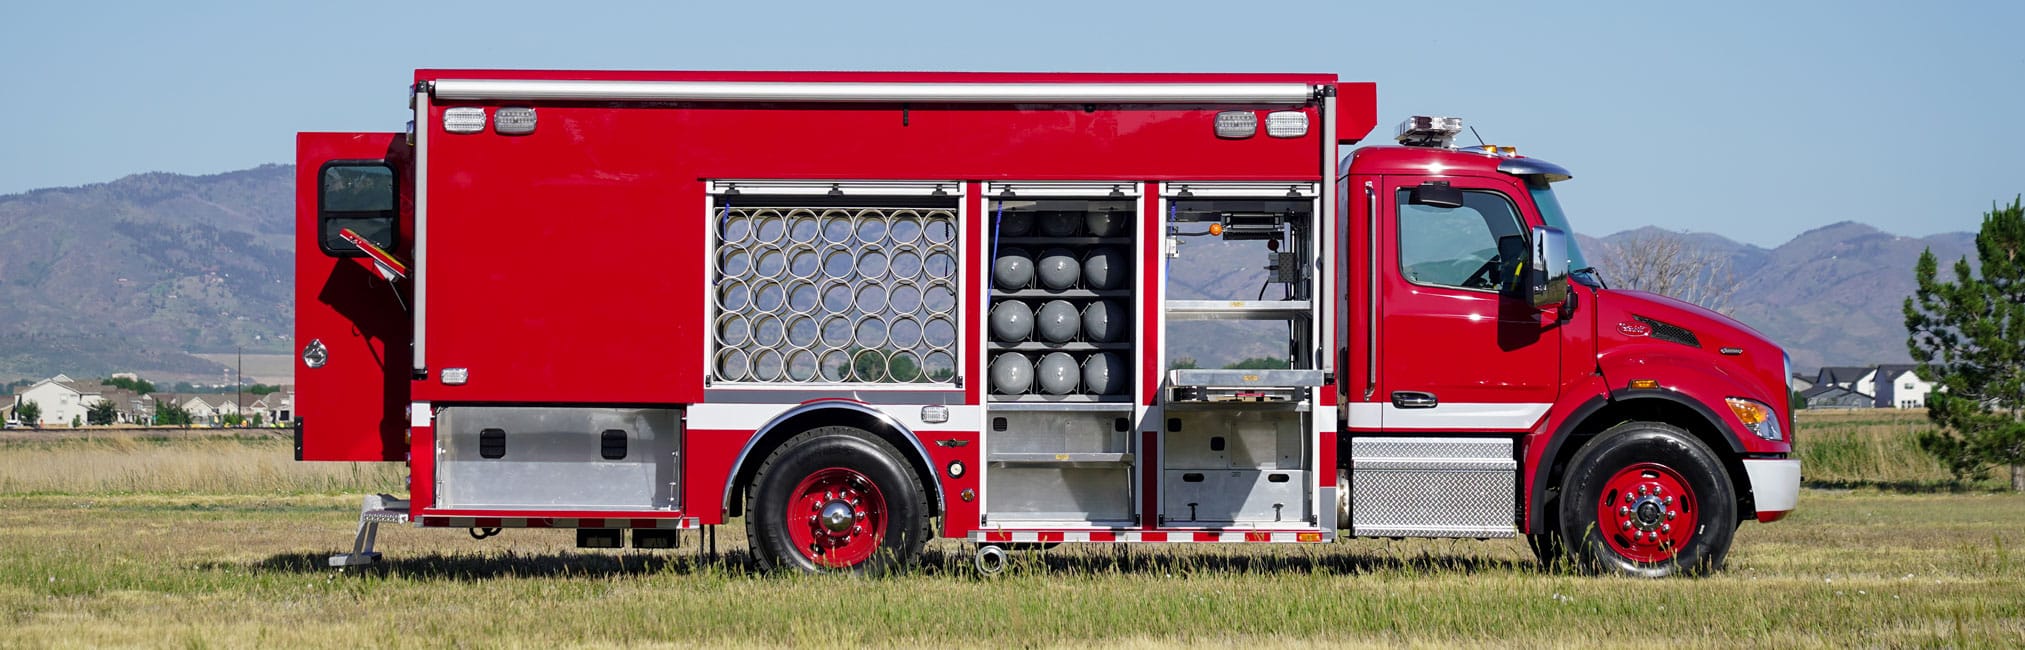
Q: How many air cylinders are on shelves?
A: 12